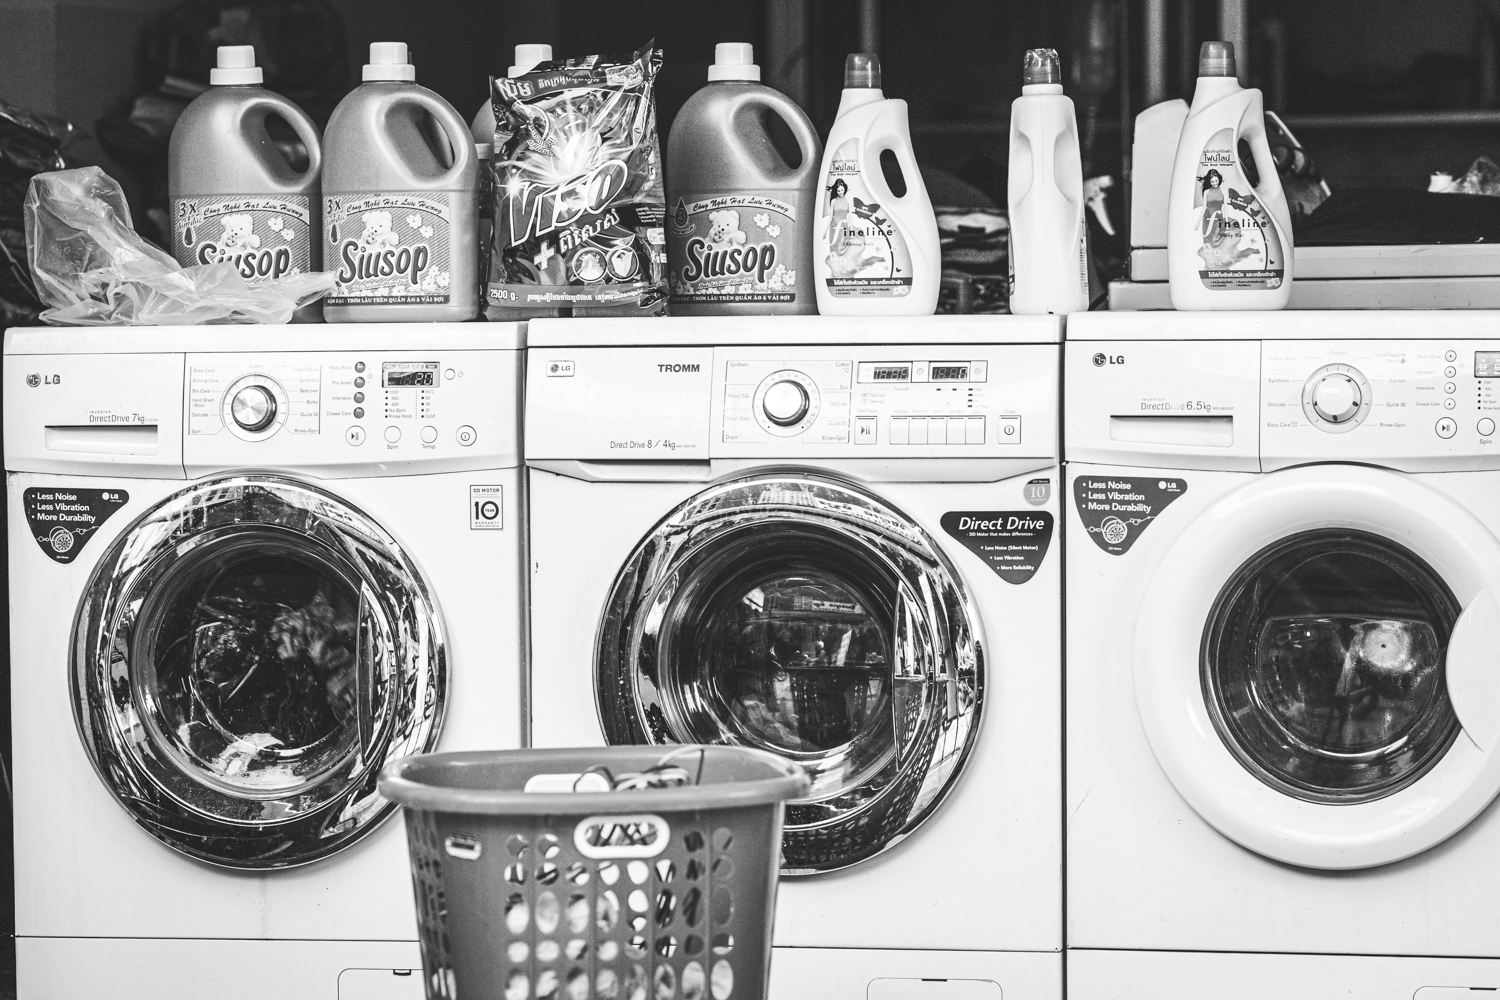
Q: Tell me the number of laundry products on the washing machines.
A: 8